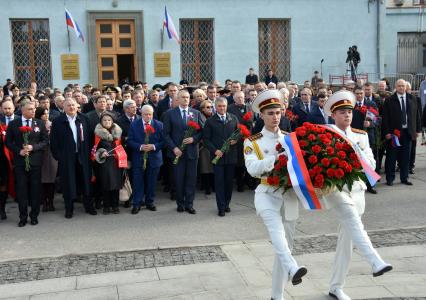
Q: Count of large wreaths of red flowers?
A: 1